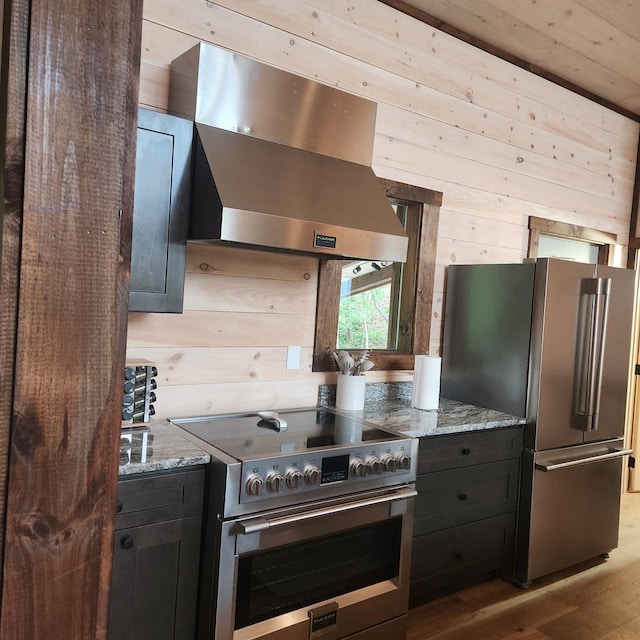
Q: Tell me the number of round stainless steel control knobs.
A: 8